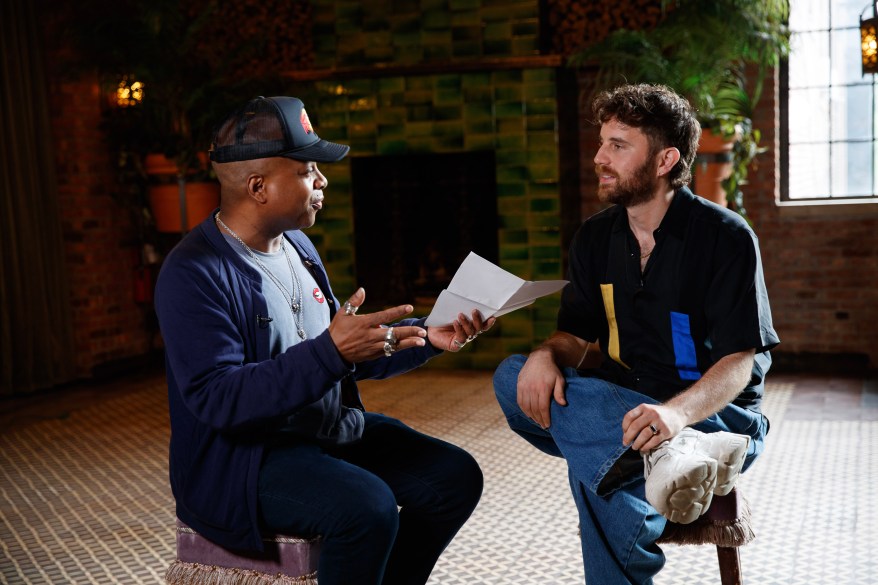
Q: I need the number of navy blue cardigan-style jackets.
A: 1